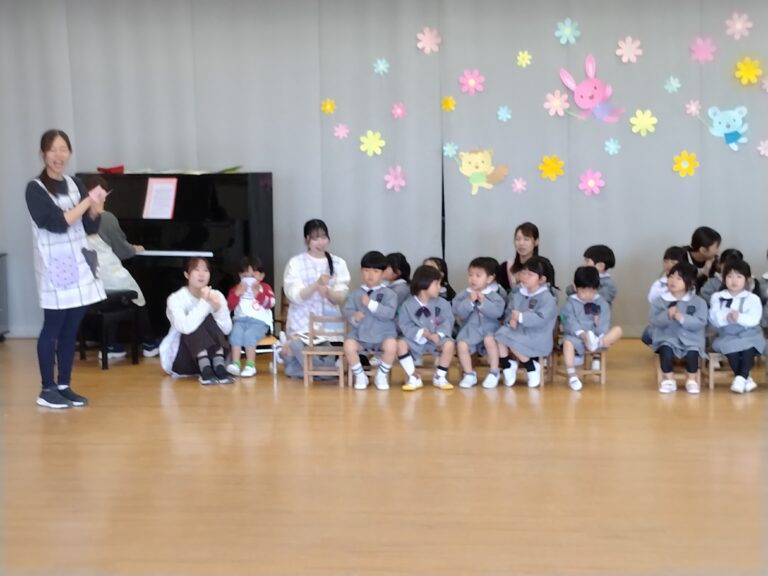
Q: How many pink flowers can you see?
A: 14